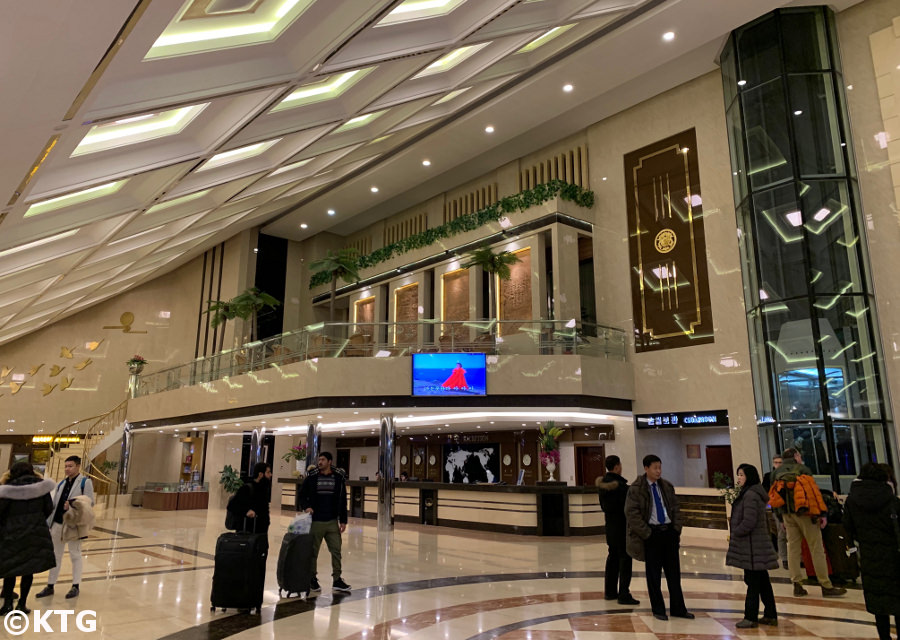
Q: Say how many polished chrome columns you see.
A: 4